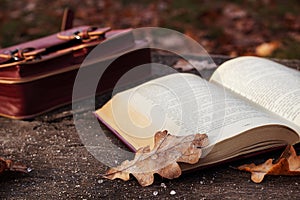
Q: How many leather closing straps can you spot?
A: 2